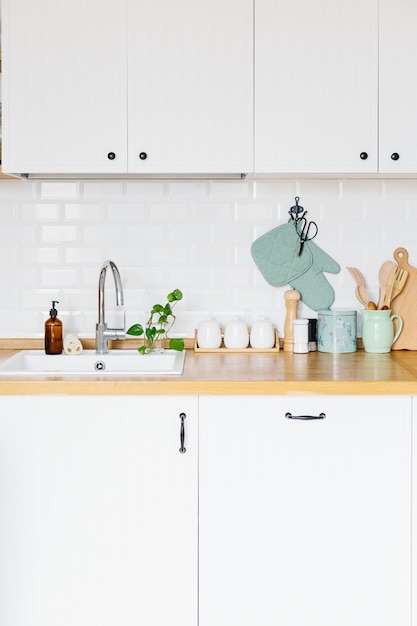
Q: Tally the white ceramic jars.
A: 3